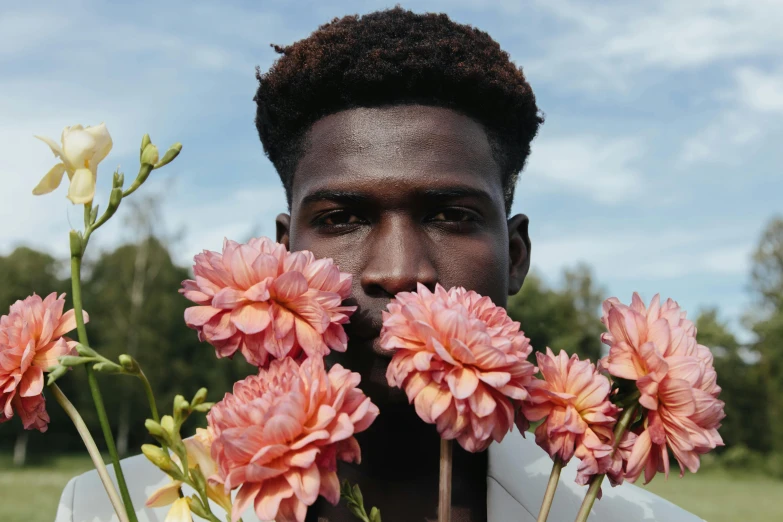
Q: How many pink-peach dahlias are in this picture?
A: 6